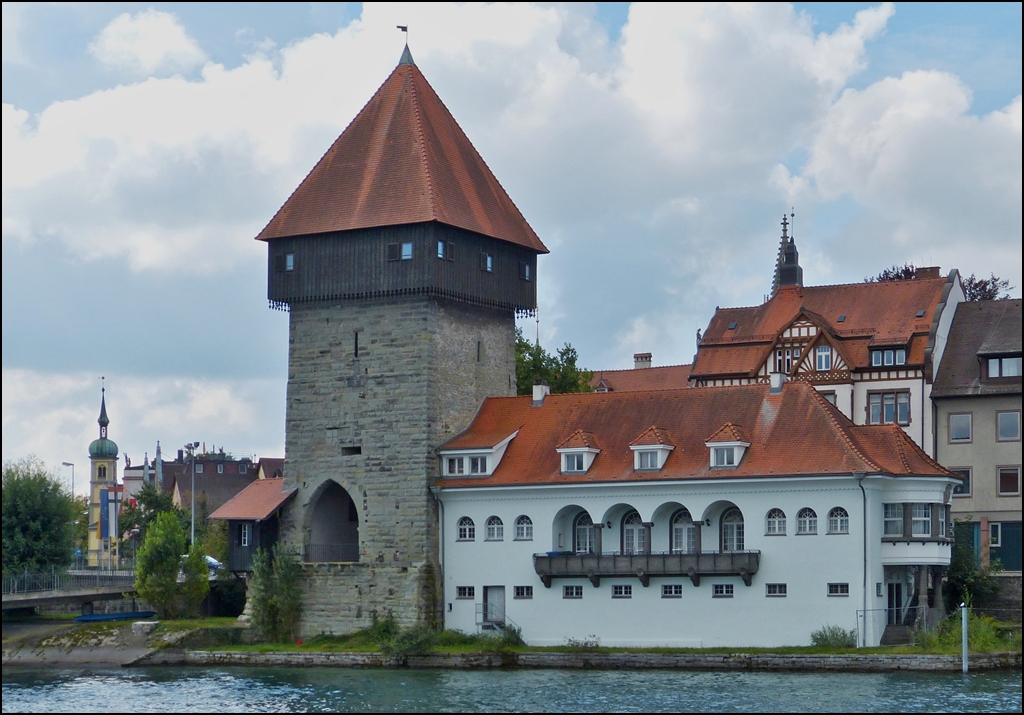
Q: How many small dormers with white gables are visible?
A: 3